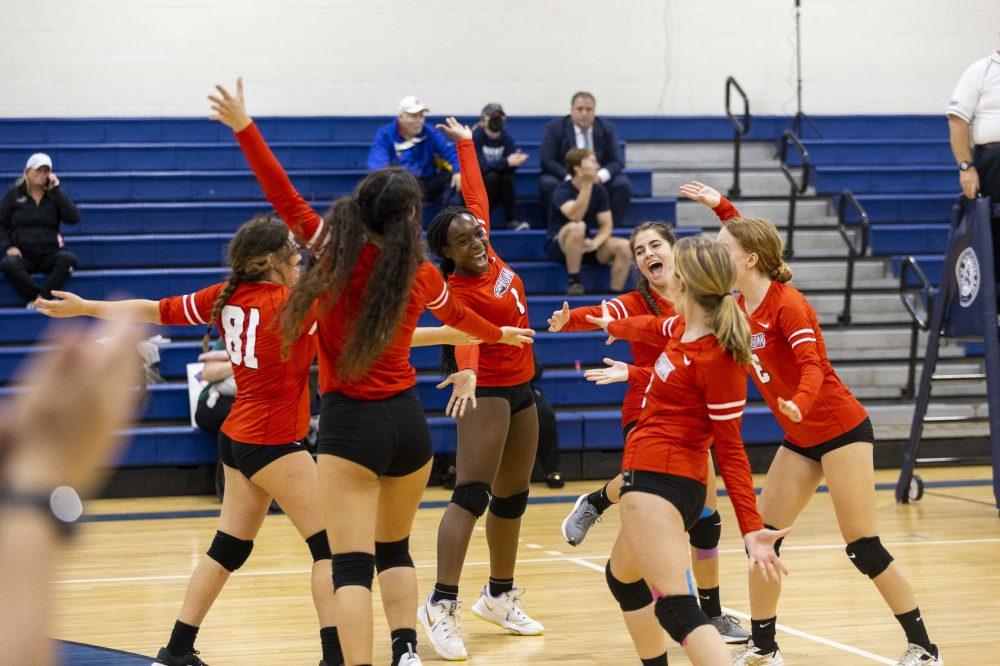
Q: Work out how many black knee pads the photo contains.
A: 11